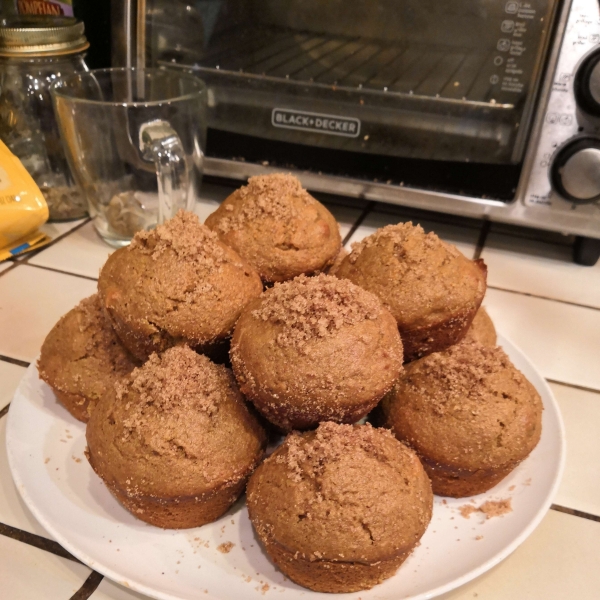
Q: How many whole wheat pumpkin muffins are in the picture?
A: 9